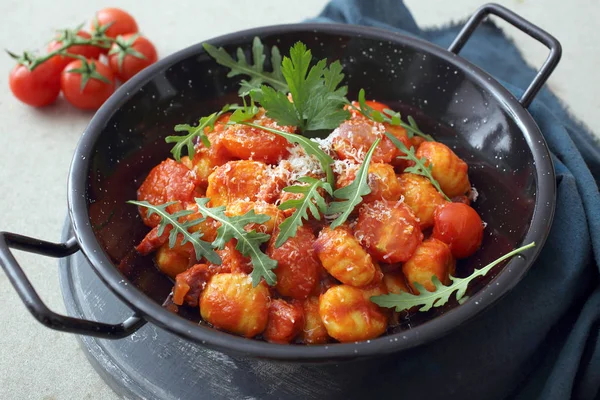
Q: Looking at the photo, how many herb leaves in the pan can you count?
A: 11